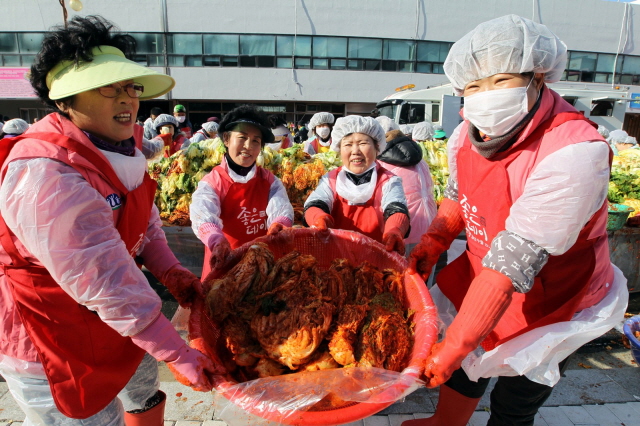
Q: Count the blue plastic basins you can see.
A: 1